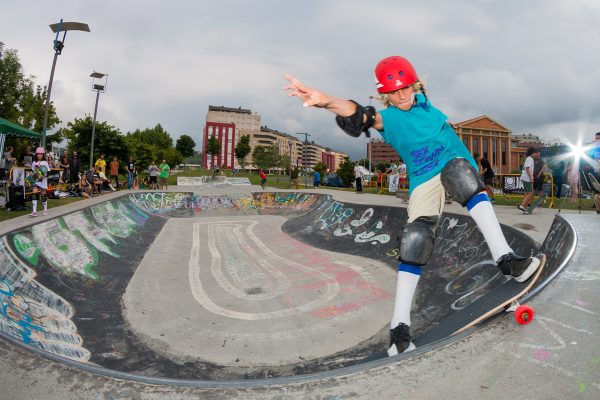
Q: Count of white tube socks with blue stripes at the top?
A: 2